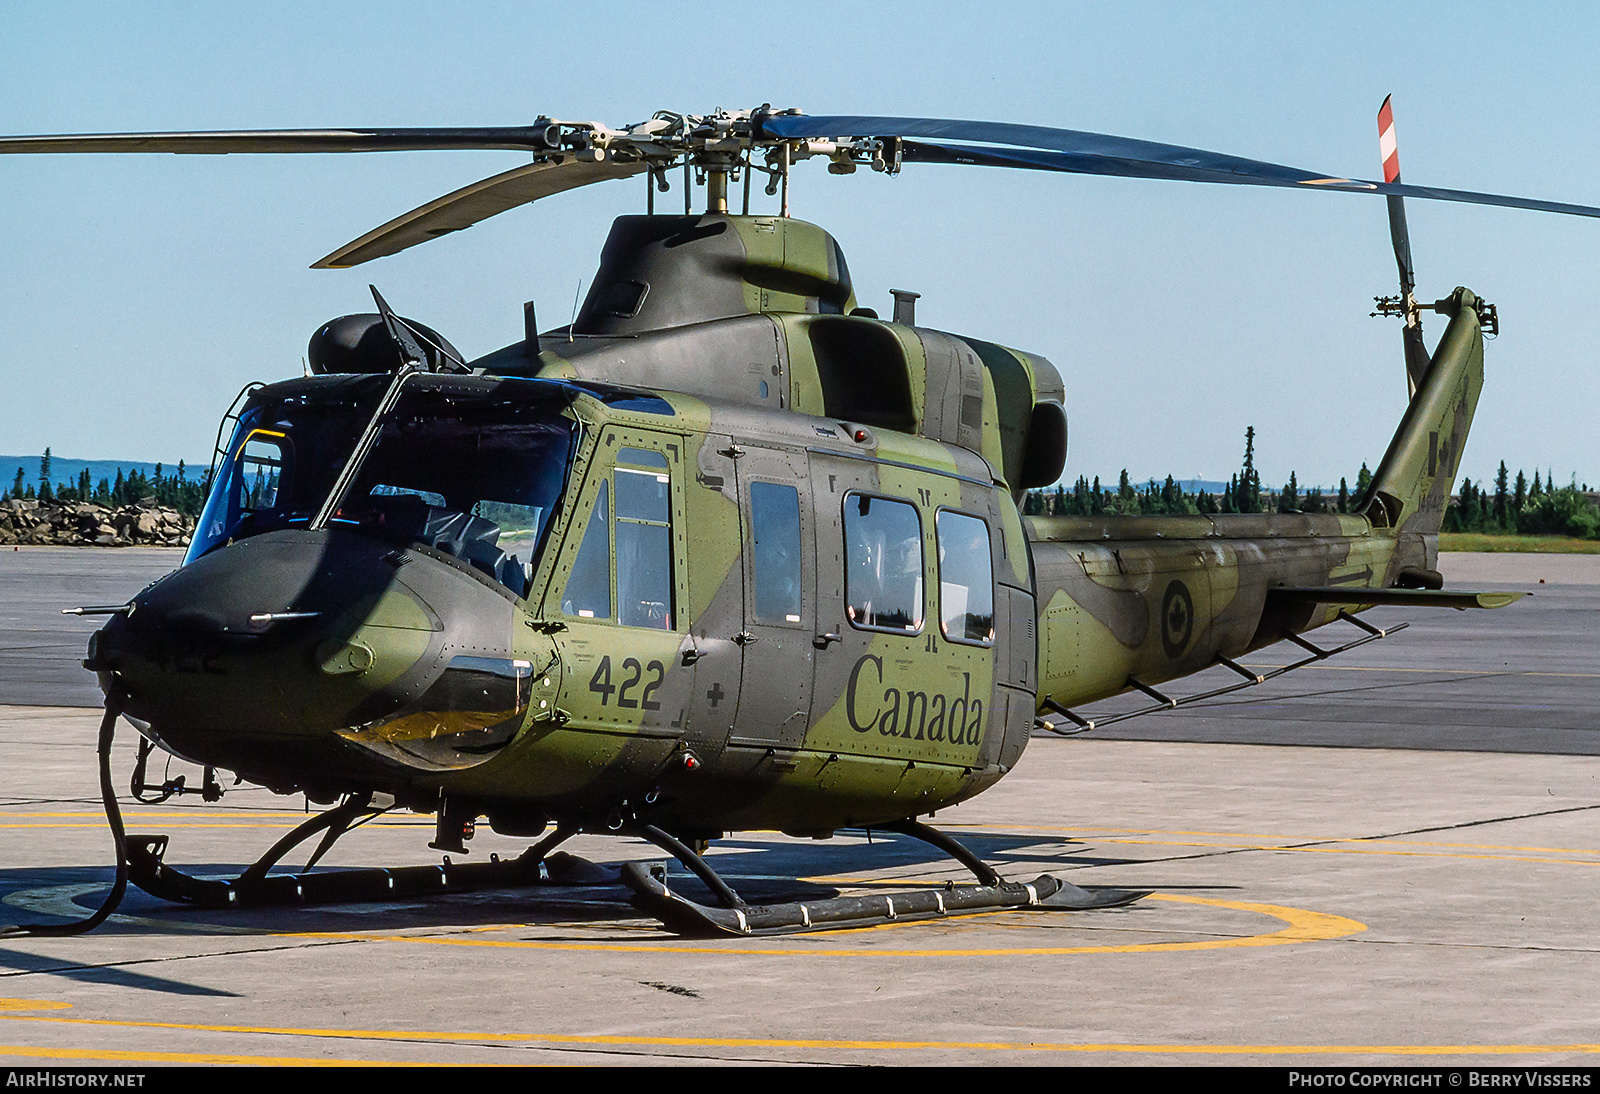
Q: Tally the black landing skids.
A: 2